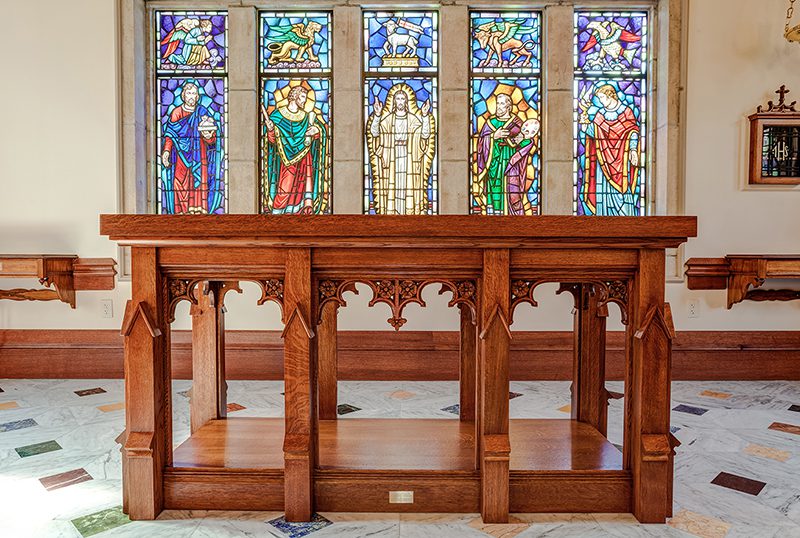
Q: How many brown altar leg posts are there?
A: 8